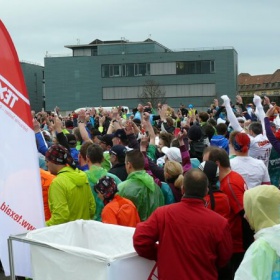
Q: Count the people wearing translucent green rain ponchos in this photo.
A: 2